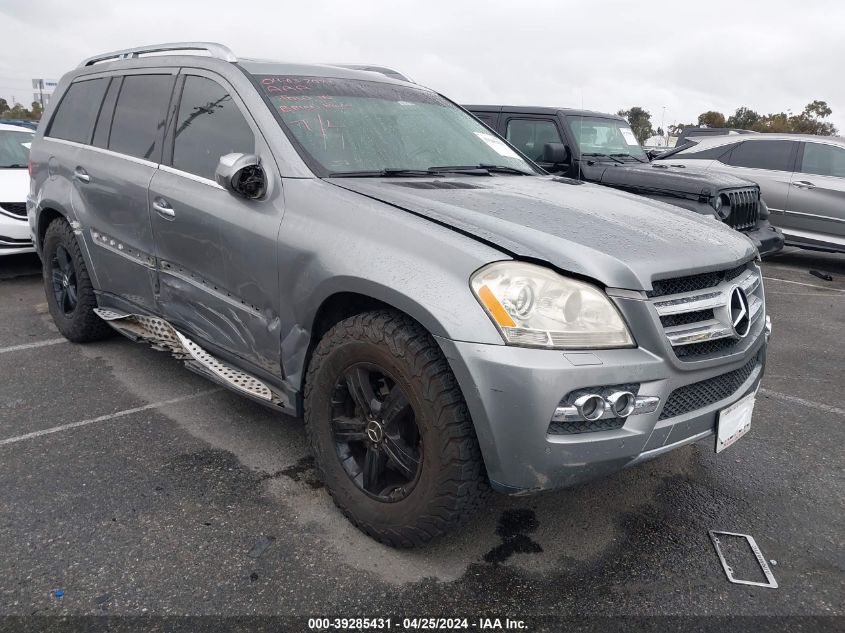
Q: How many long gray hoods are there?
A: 1